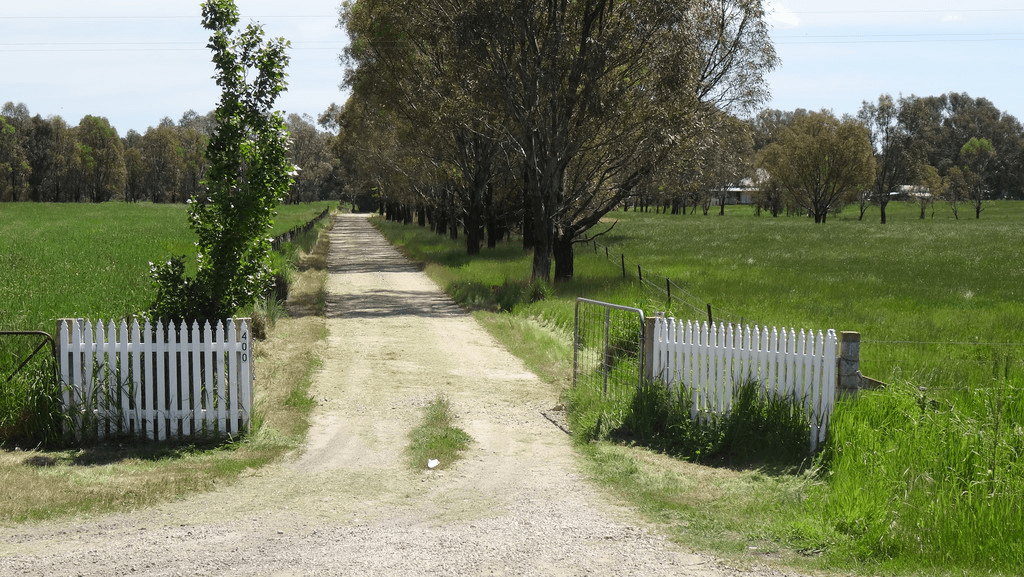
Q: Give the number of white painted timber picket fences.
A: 2